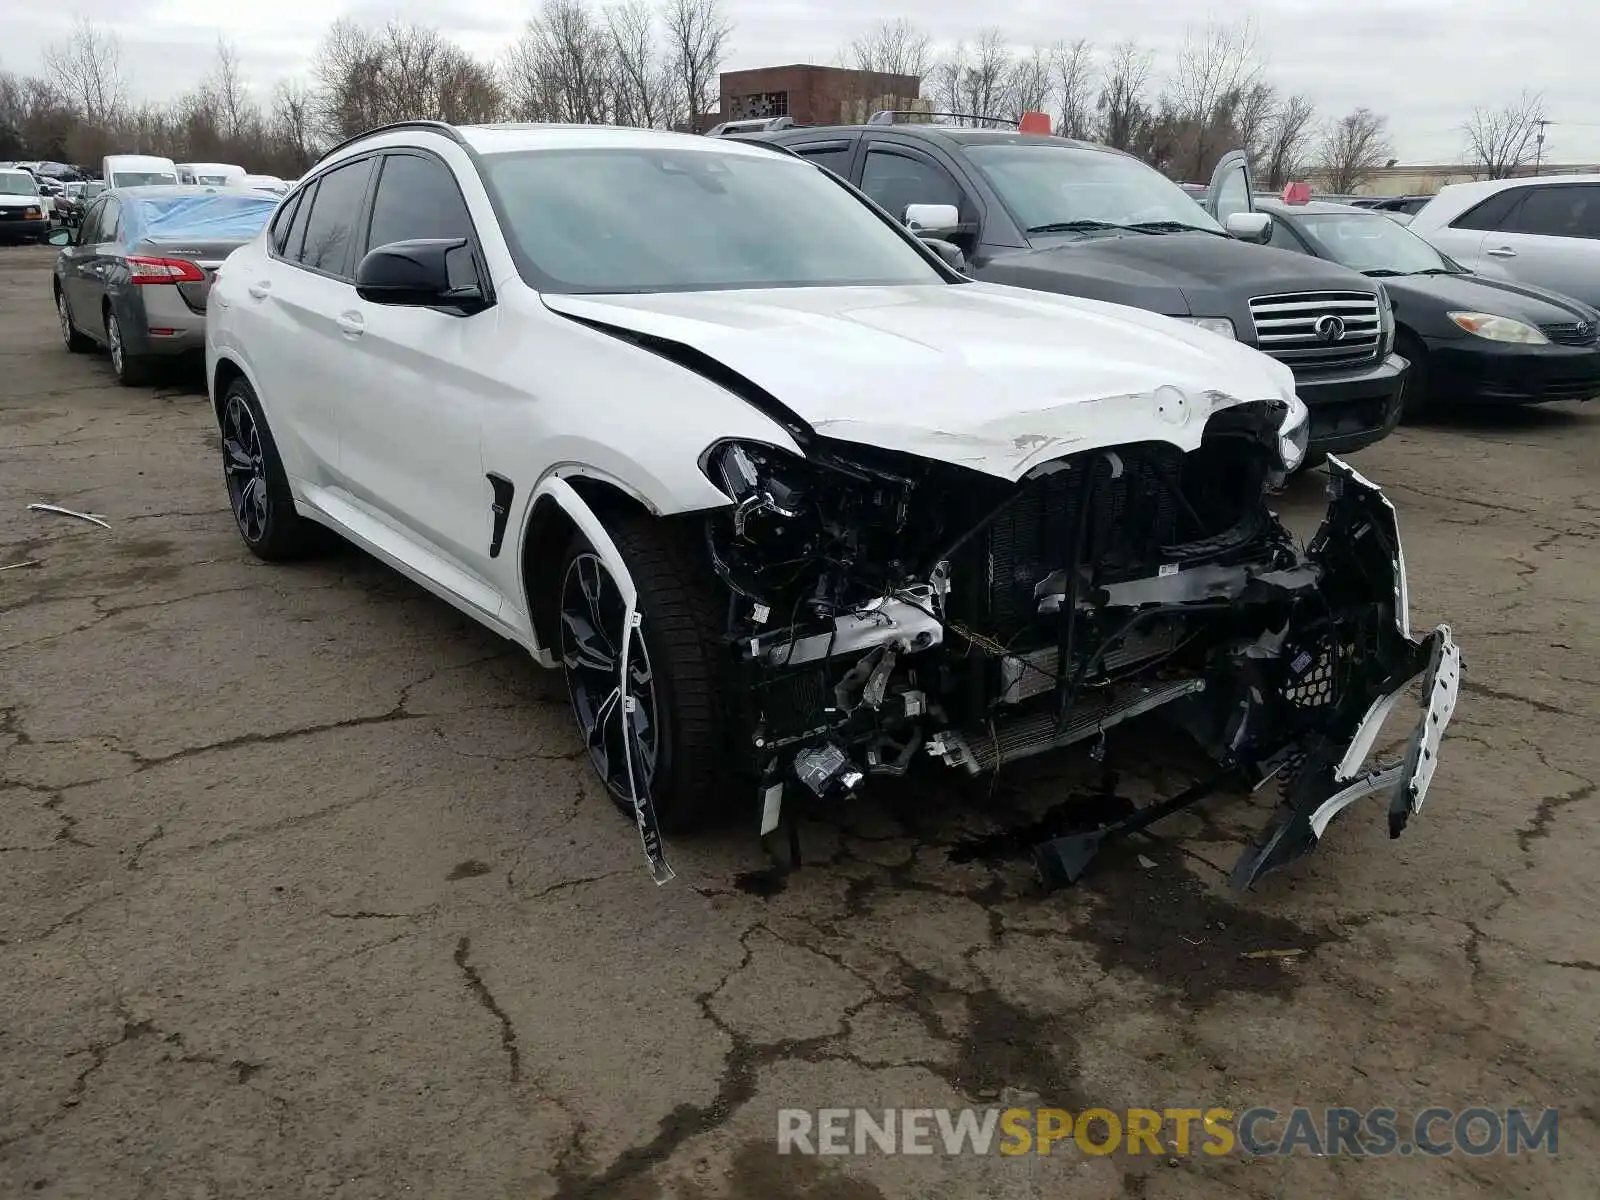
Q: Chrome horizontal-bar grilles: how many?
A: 1